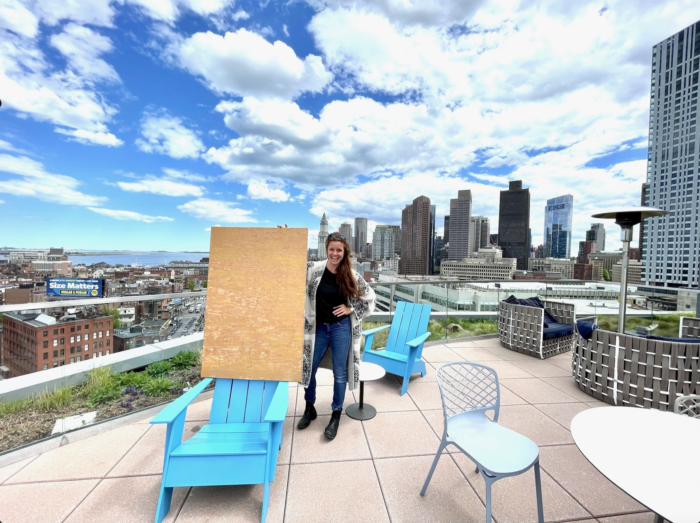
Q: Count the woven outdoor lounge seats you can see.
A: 2